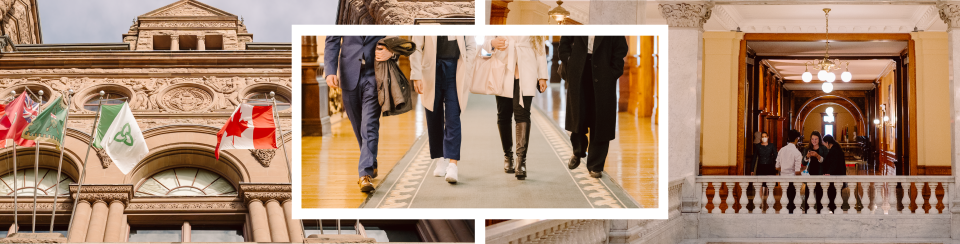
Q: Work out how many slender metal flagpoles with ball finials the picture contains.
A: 5